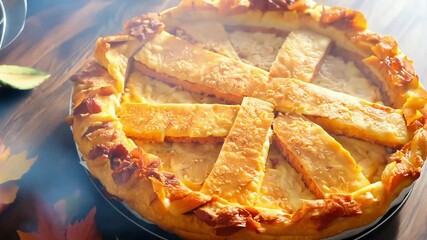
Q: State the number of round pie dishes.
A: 1